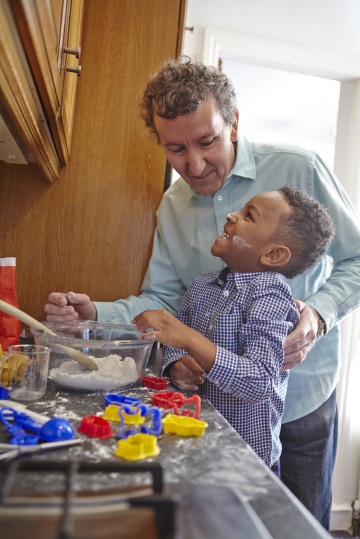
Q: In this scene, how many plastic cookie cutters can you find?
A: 9